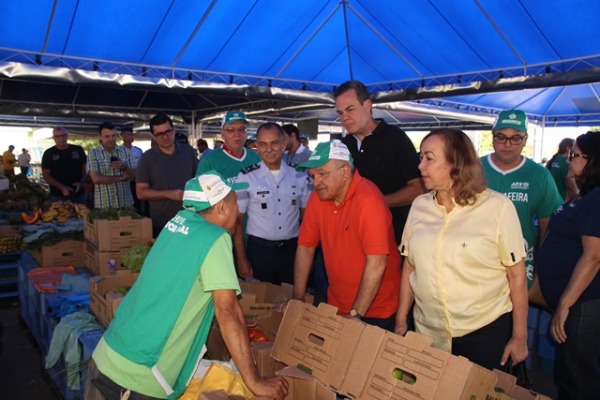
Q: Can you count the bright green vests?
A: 1